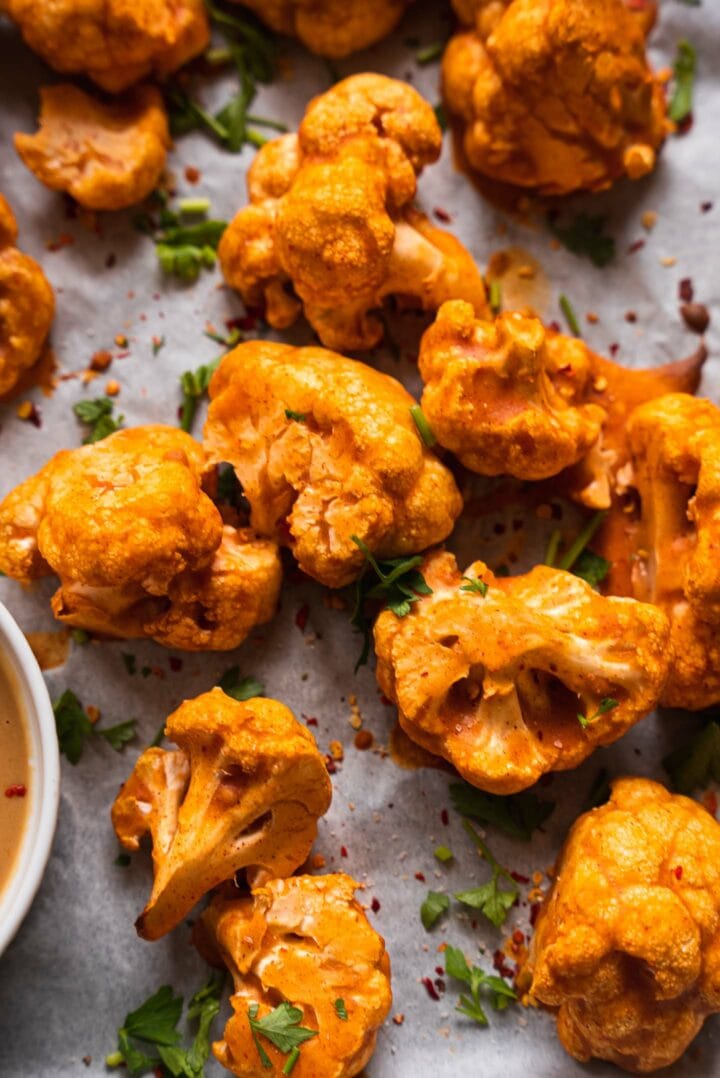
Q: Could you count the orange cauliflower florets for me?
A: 14